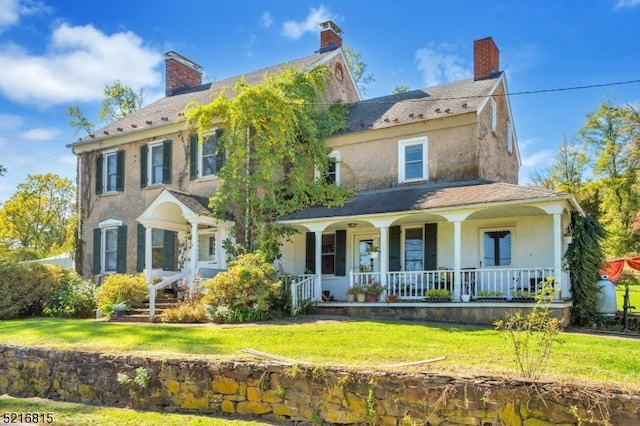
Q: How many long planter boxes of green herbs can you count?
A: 3